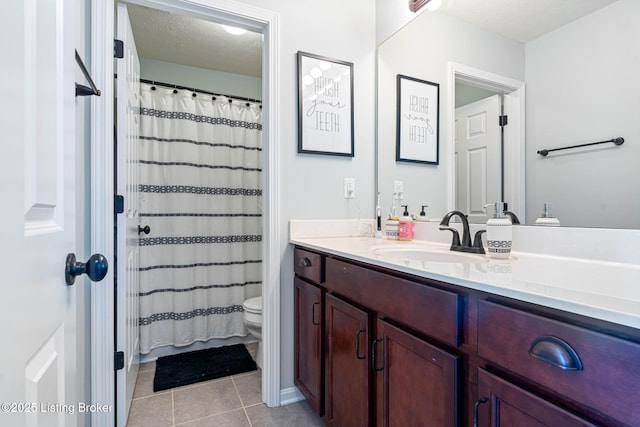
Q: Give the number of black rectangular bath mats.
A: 1